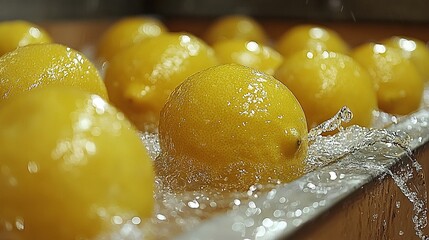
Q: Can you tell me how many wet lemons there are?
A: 12